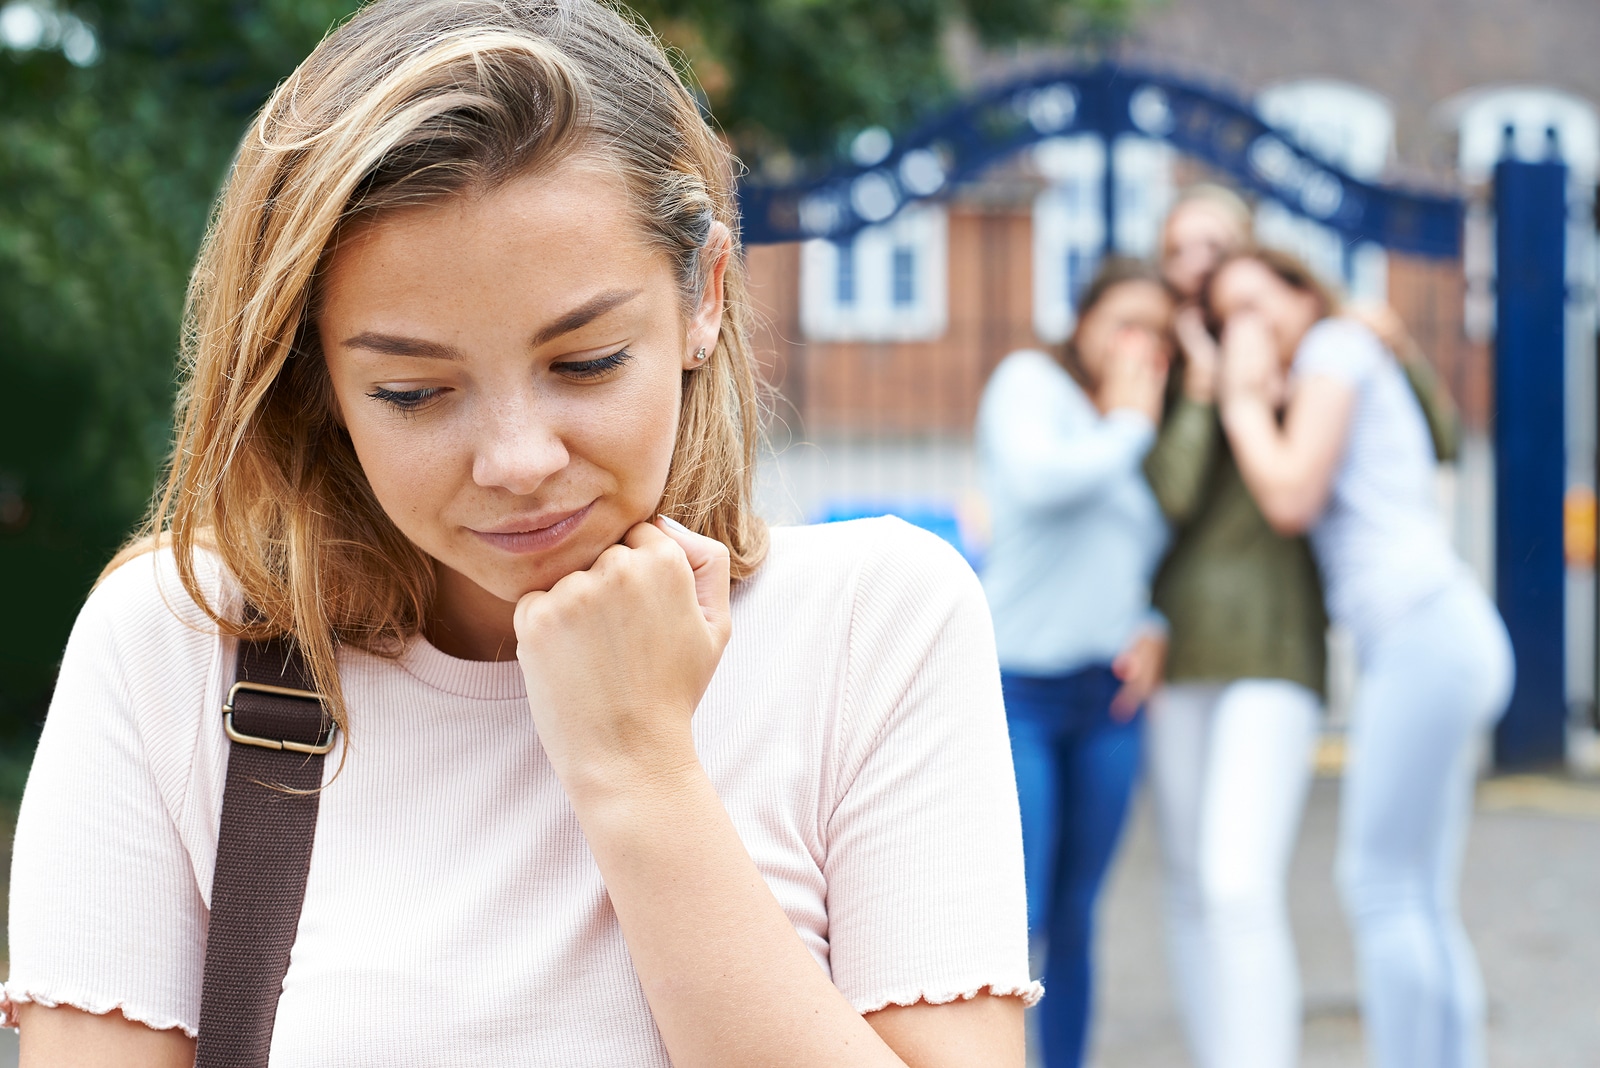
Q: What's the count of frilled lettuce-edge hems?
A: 2